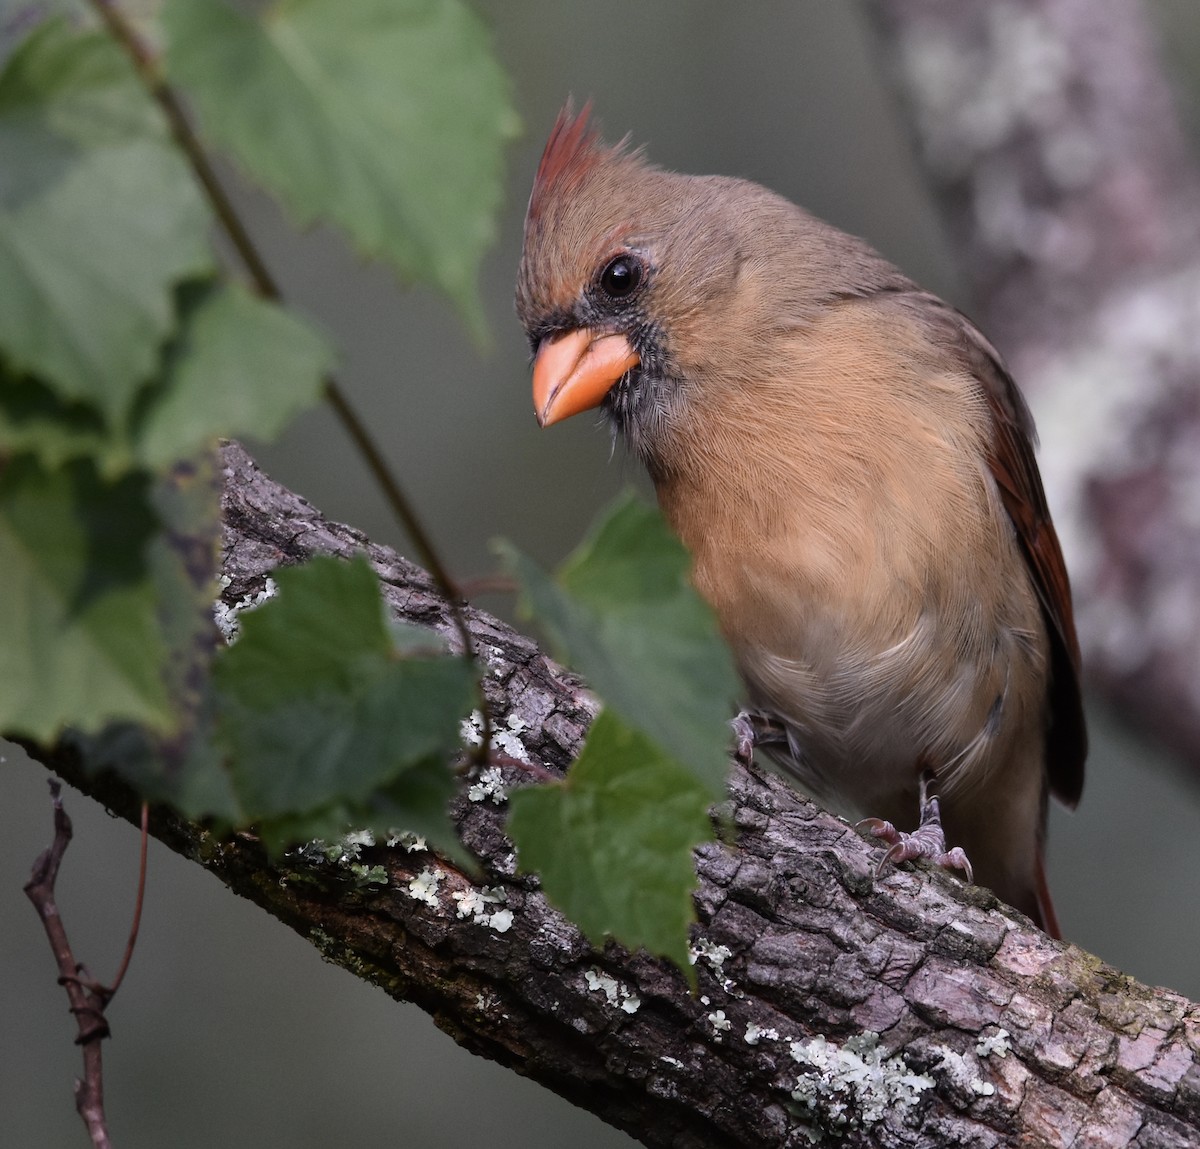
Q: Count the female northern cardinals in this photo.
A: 1